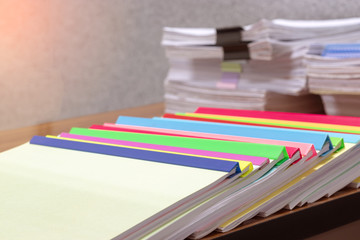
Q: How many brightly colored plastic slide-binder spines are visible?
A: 13